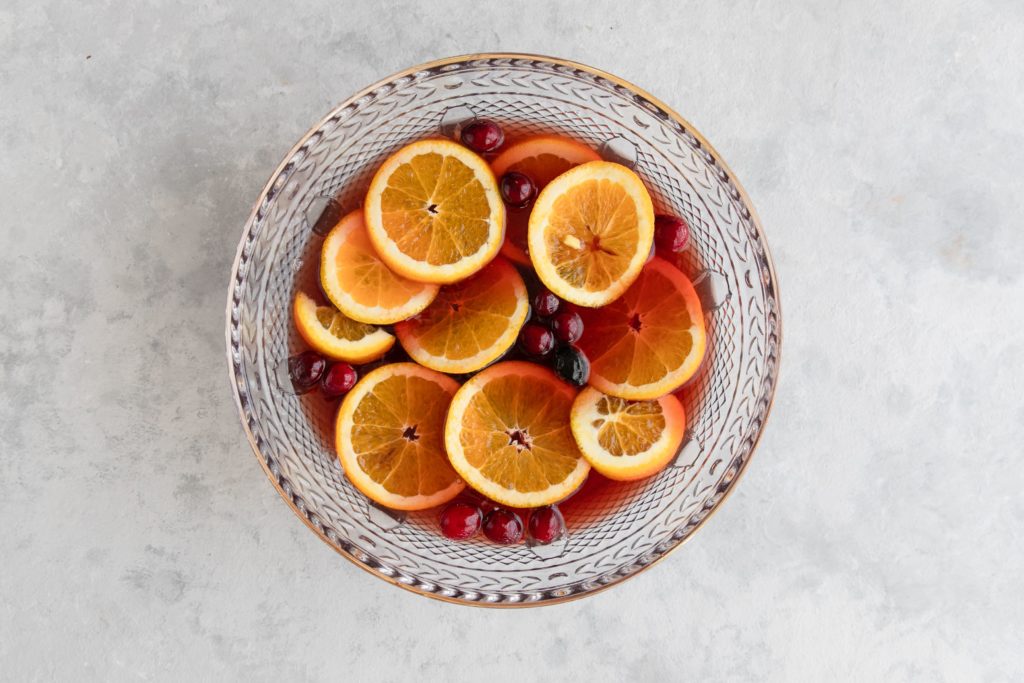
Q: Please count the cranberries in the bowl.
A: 12